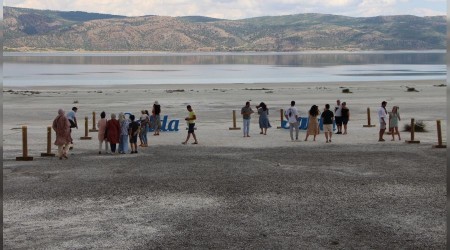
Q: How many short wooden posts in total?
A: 10